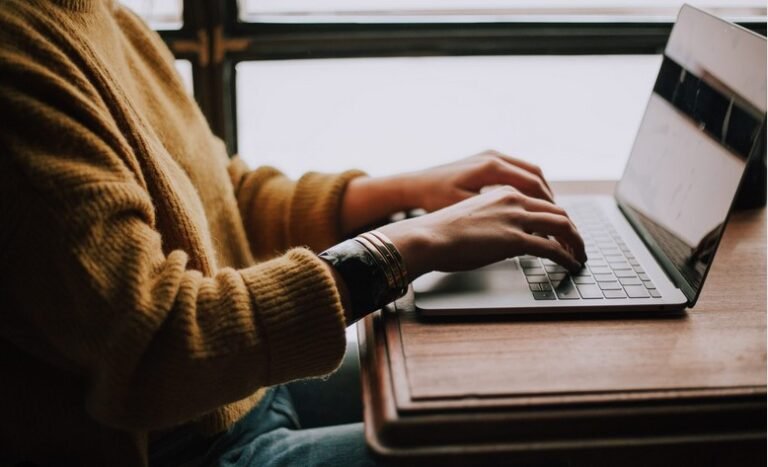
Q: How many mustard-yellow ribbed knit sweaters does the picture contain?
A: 1